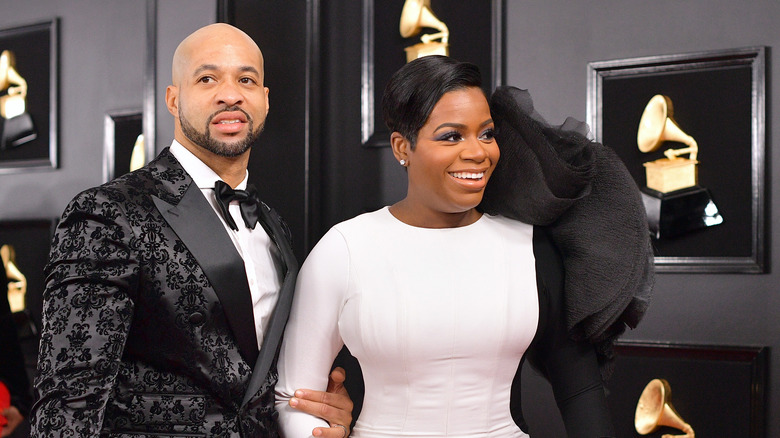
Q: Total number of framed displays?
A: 6